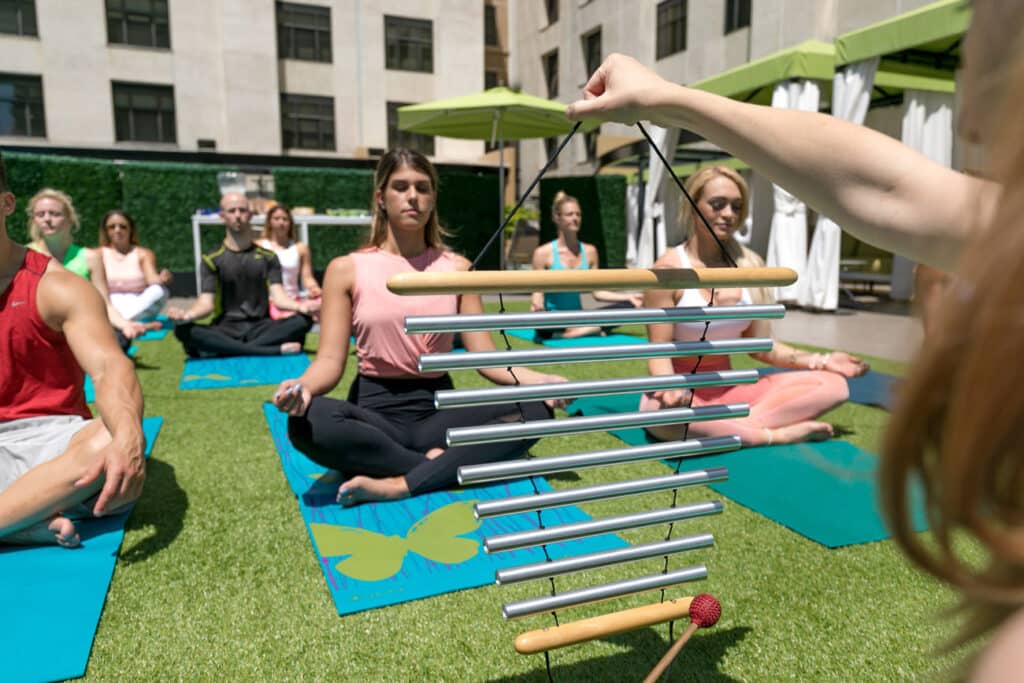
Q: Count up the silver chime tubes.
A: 9